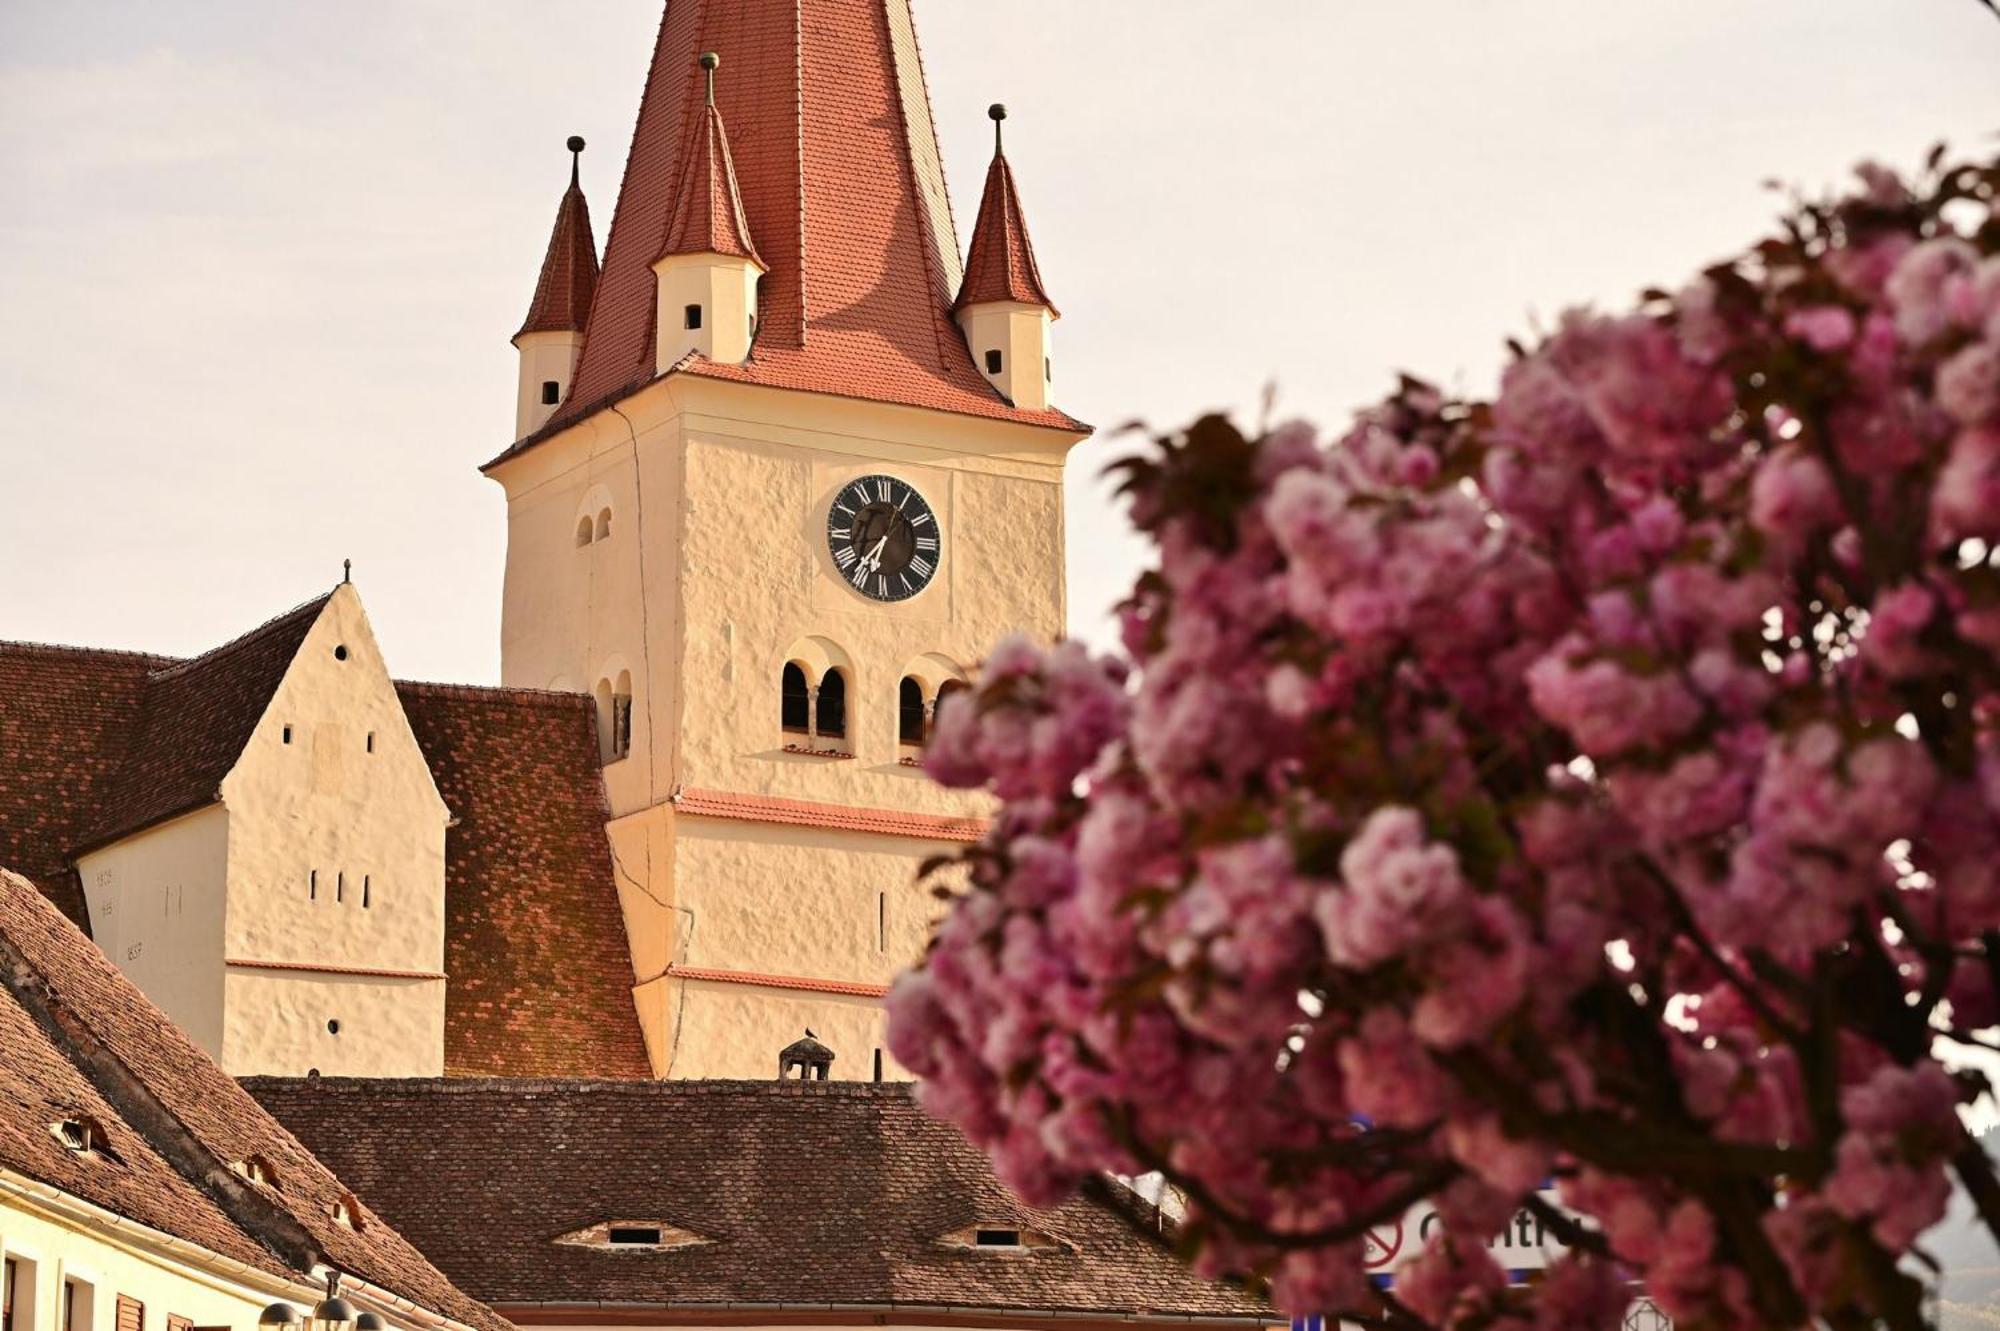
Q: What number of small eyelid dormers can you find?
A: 5